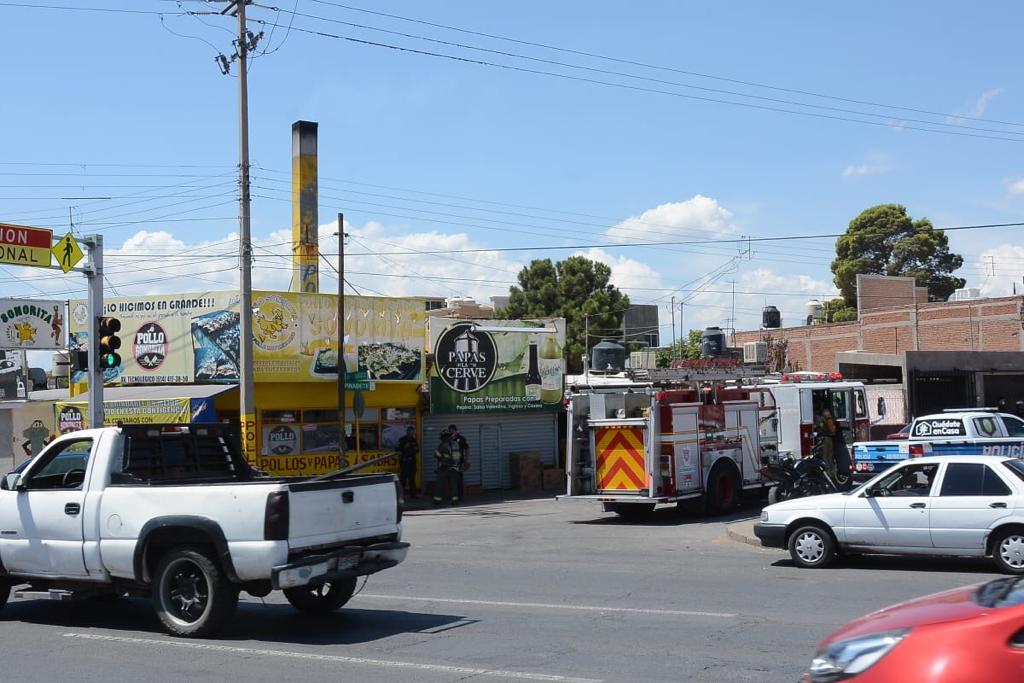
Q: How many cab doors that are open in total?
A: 1